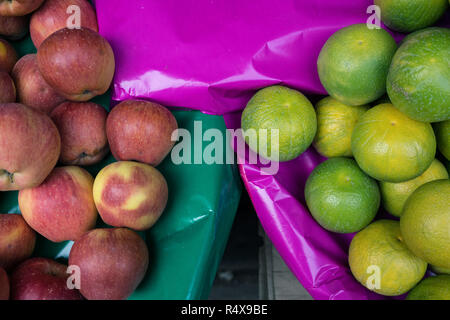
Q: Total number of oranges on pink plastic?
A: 12